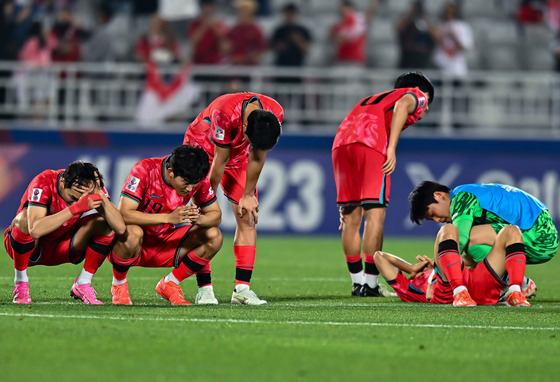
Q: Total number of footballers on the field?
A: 6